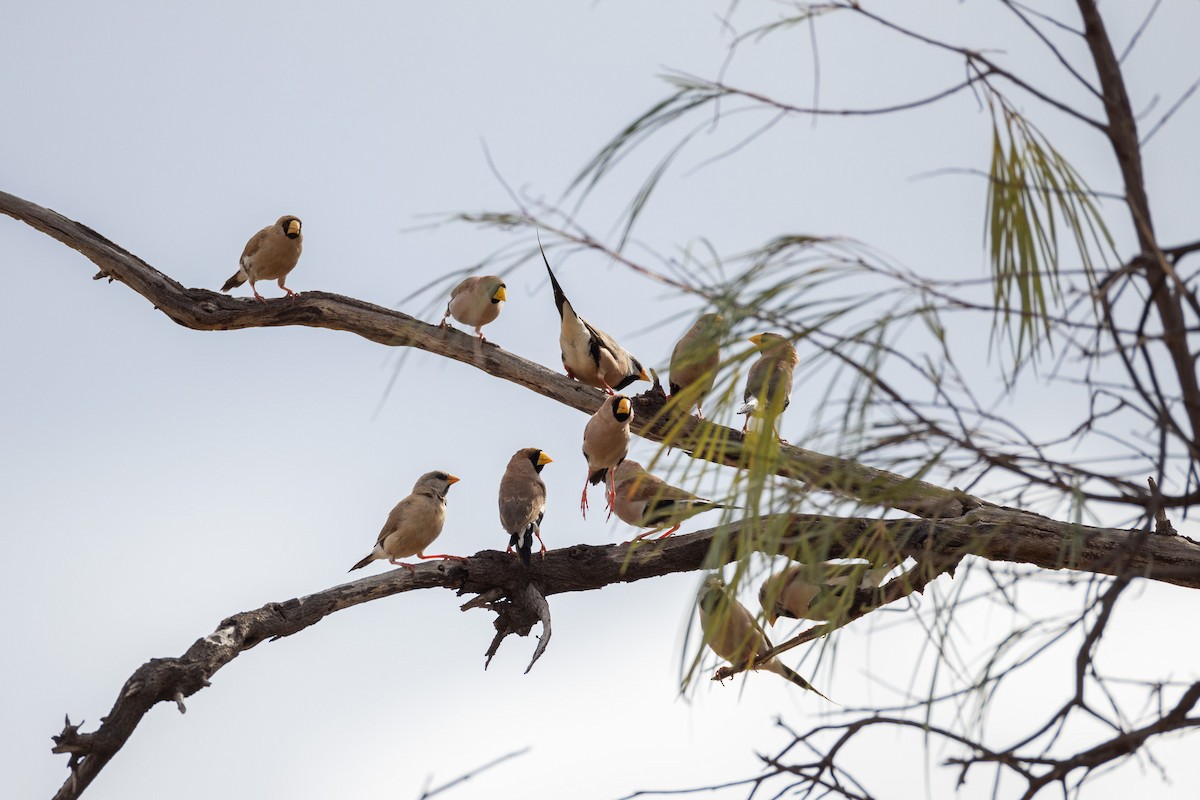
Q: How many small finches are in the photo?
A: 11